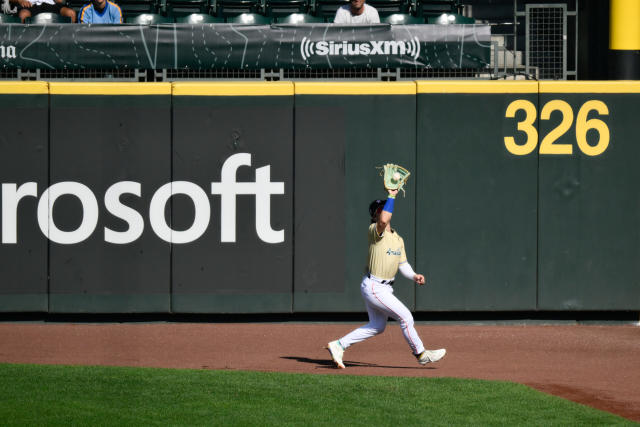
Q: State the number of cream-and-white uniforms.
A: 1